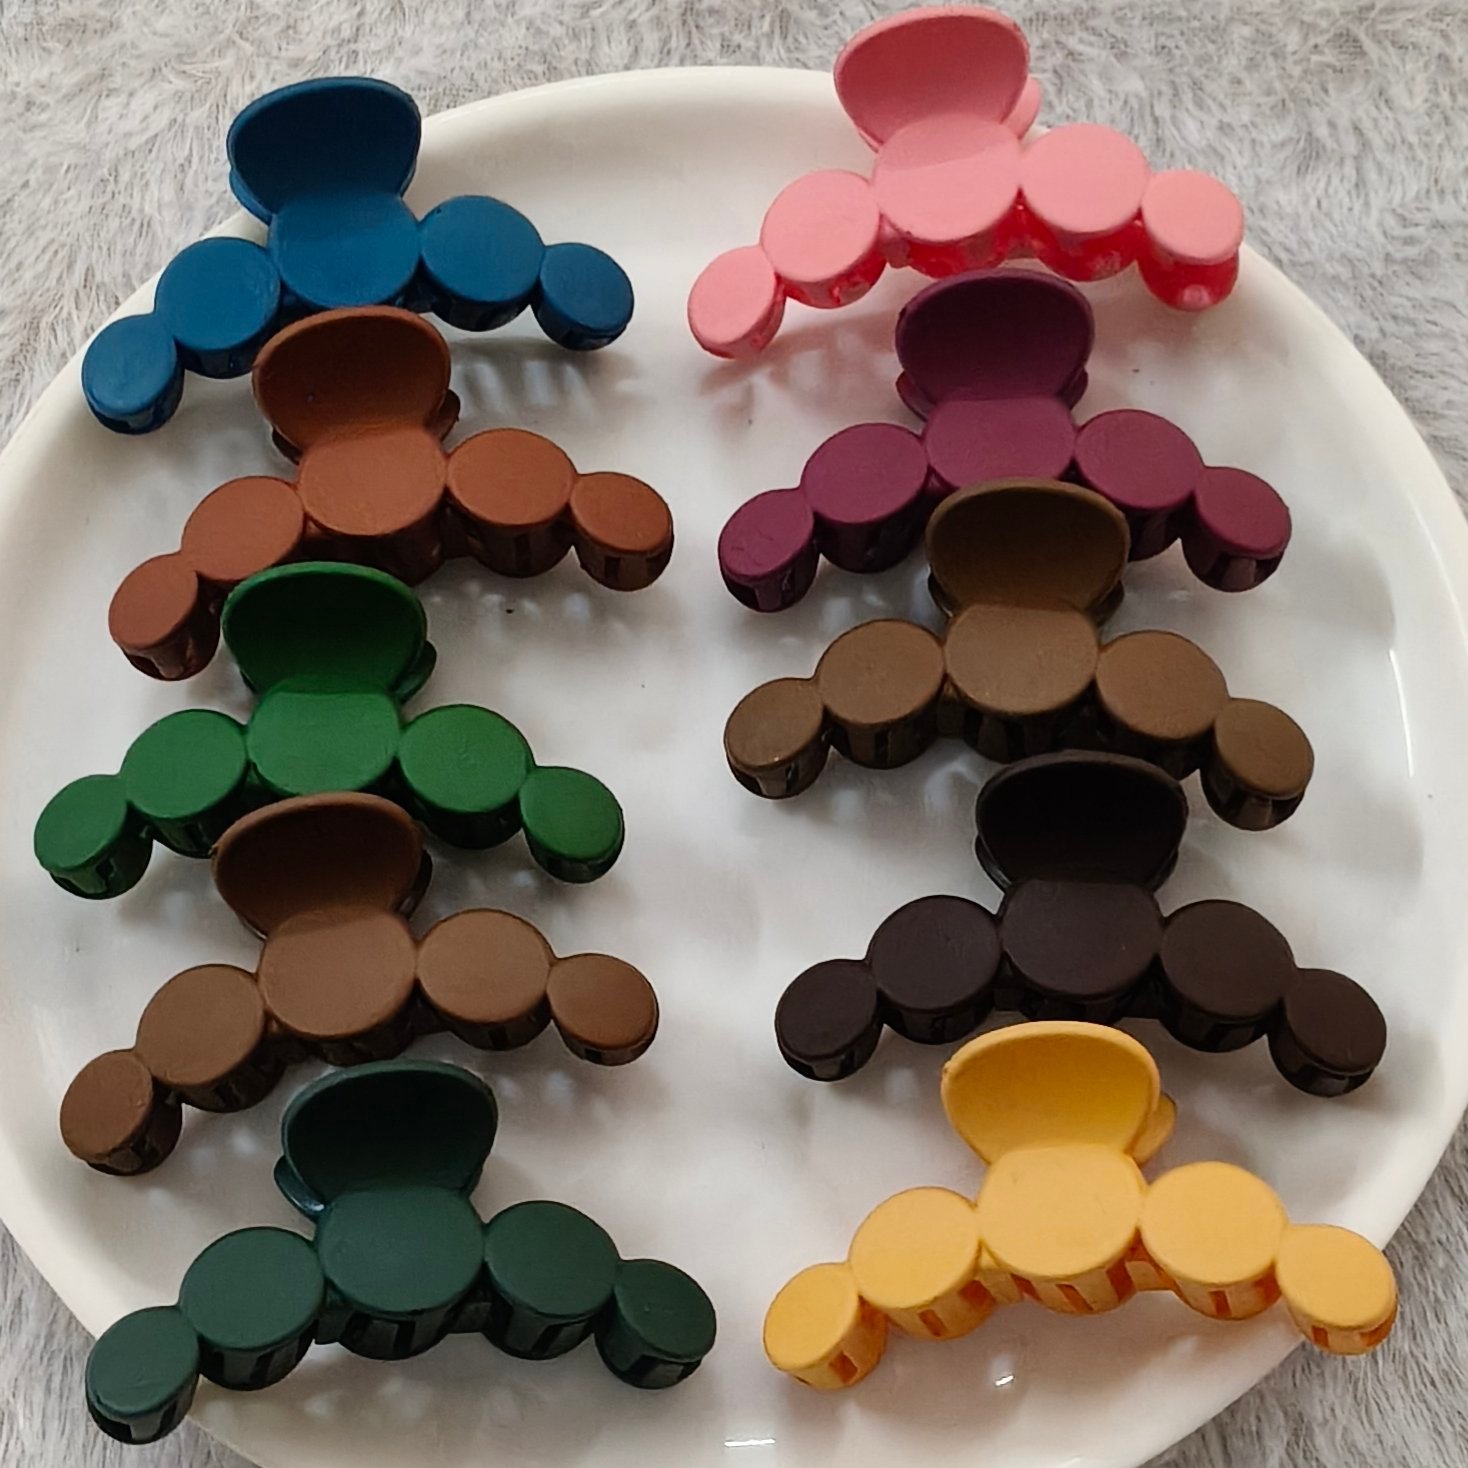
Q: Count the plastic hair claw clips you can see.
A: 10